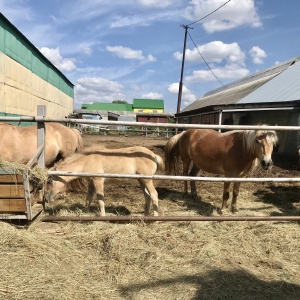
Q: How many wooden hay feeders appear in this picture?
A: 1